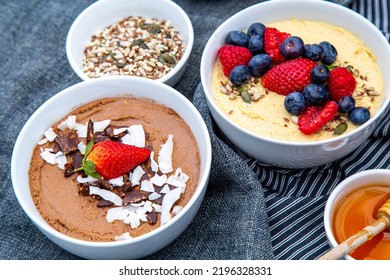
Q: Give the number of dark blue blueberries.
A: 13